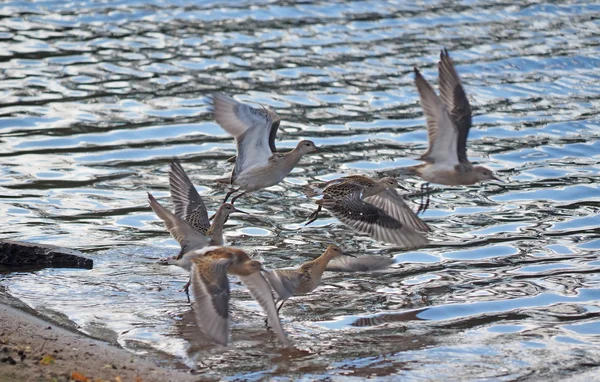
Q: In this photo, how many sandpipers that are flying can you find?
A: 6